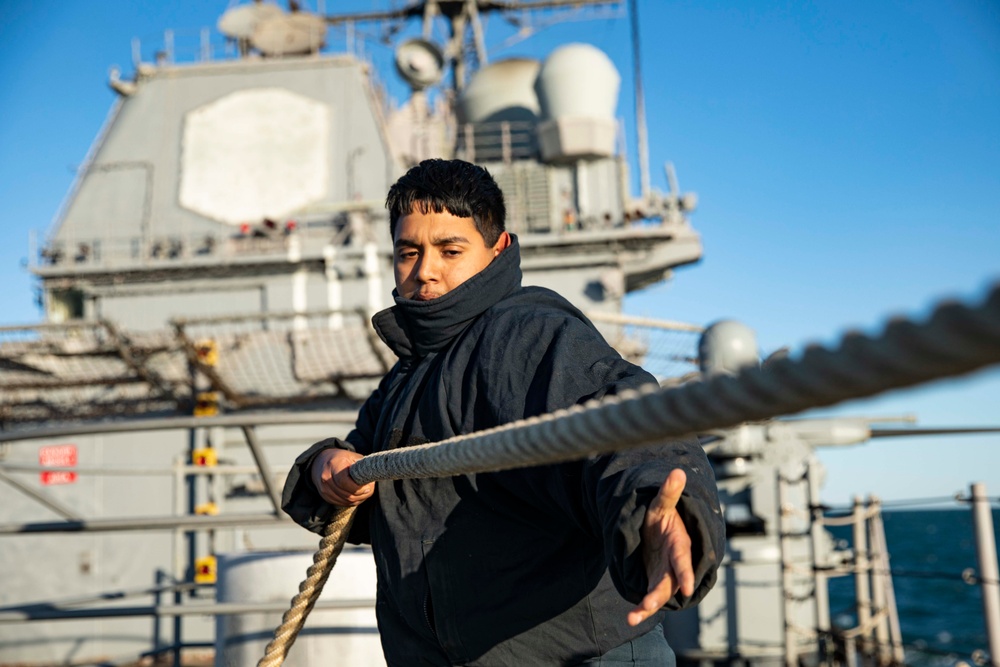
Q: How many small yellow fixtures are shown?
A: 5